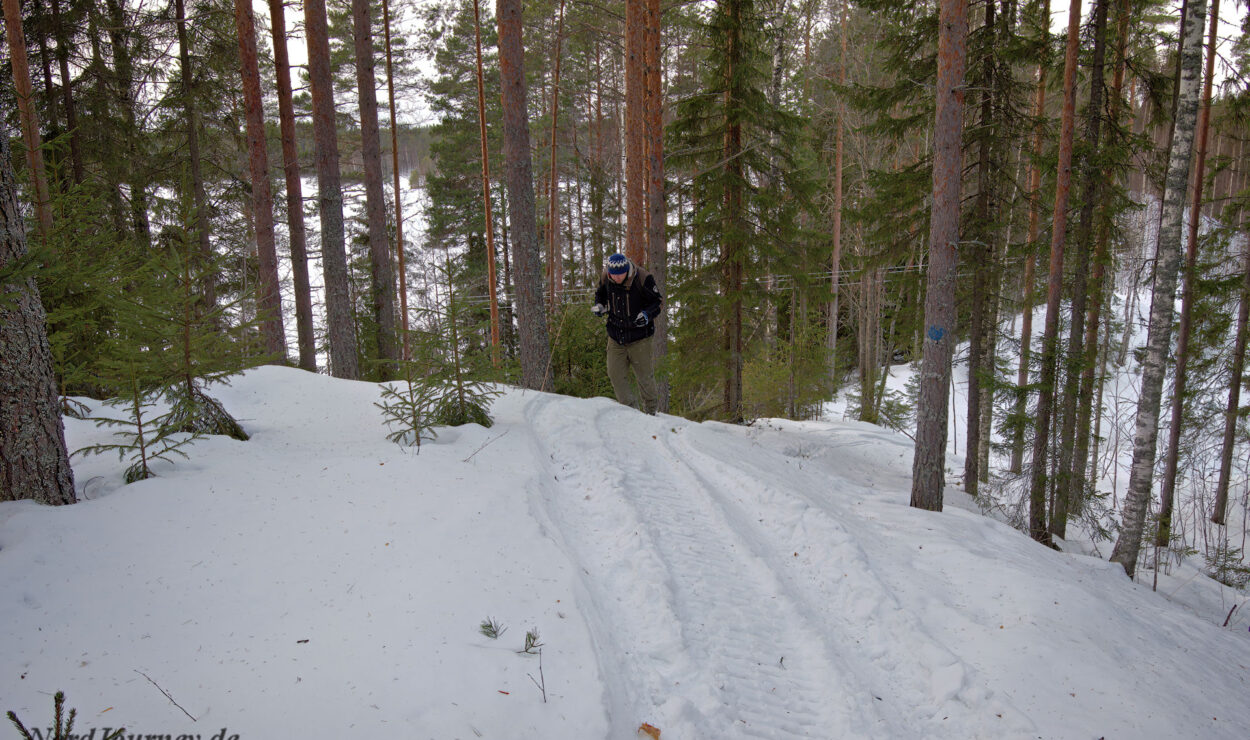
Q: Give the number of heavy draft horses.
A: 0